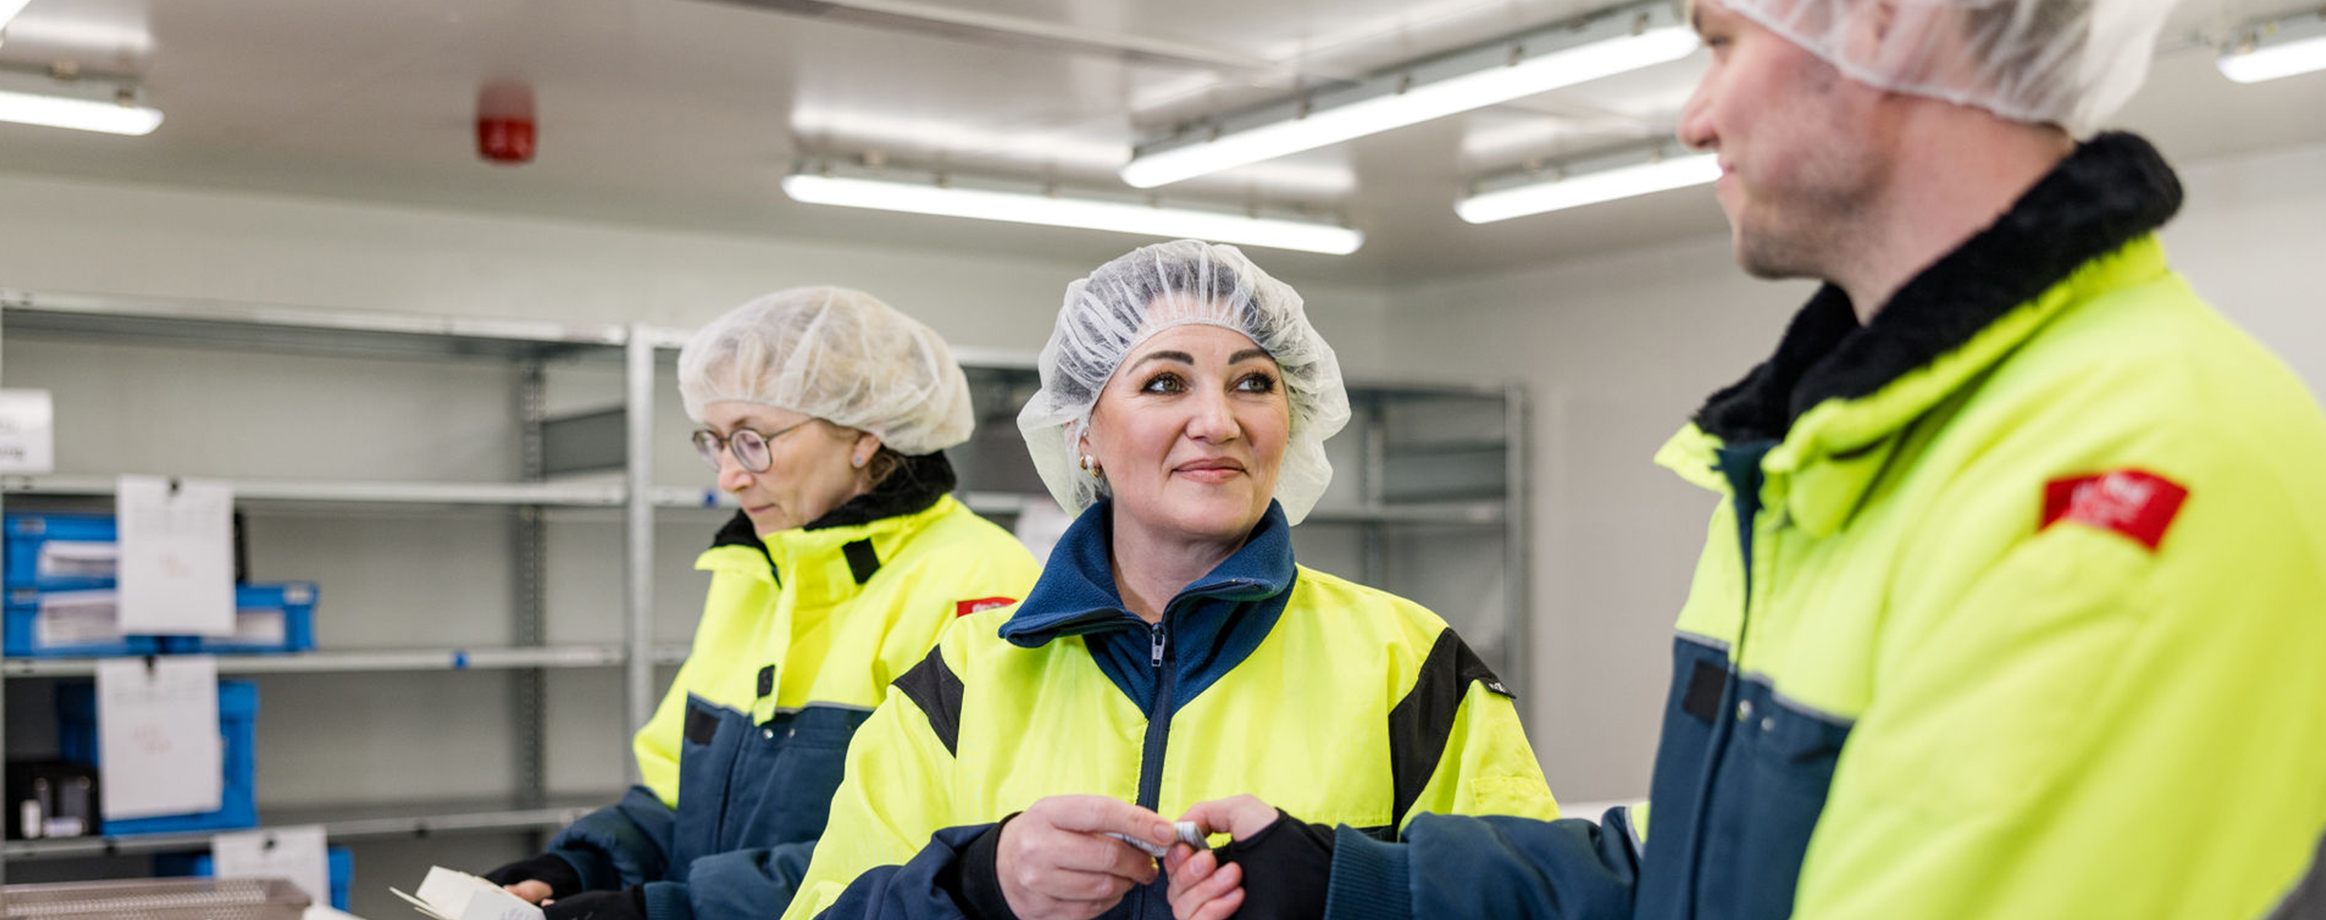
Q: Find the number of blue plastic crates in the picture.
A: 5